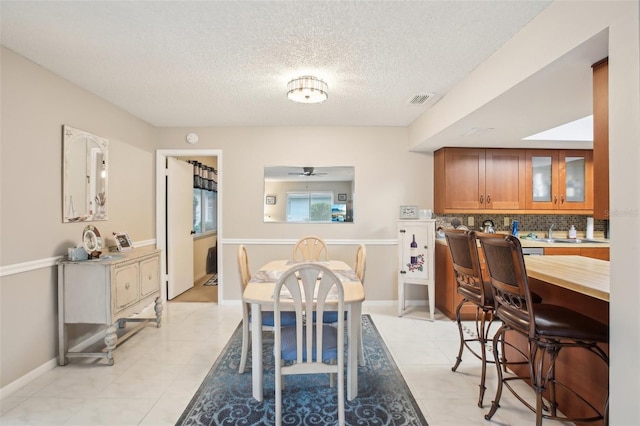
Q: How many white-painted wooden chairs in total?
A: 4